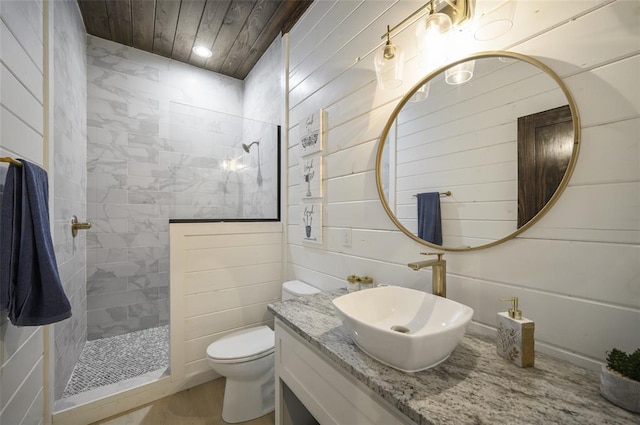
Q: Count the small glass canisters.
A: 2